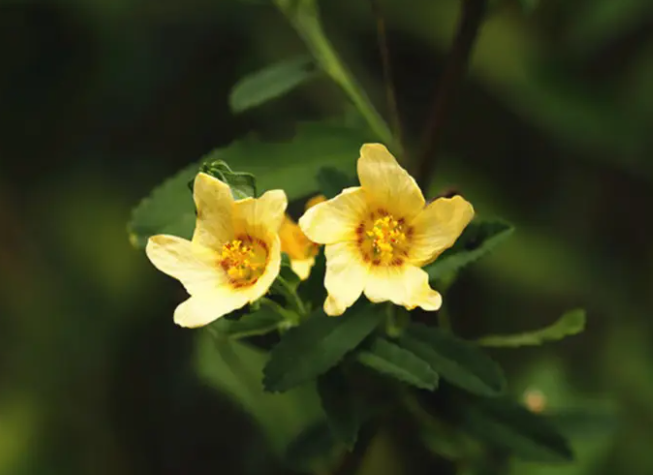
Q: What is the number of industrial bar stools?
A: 0